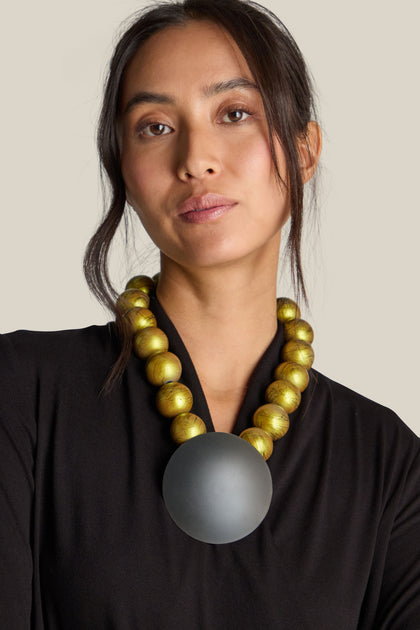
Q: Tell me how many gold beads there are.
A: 15